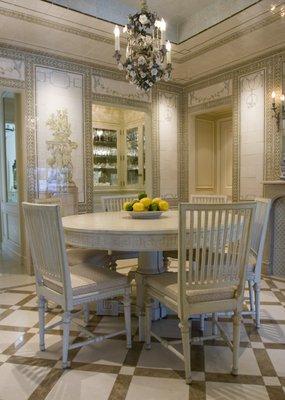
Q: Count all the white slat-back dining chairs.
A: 5